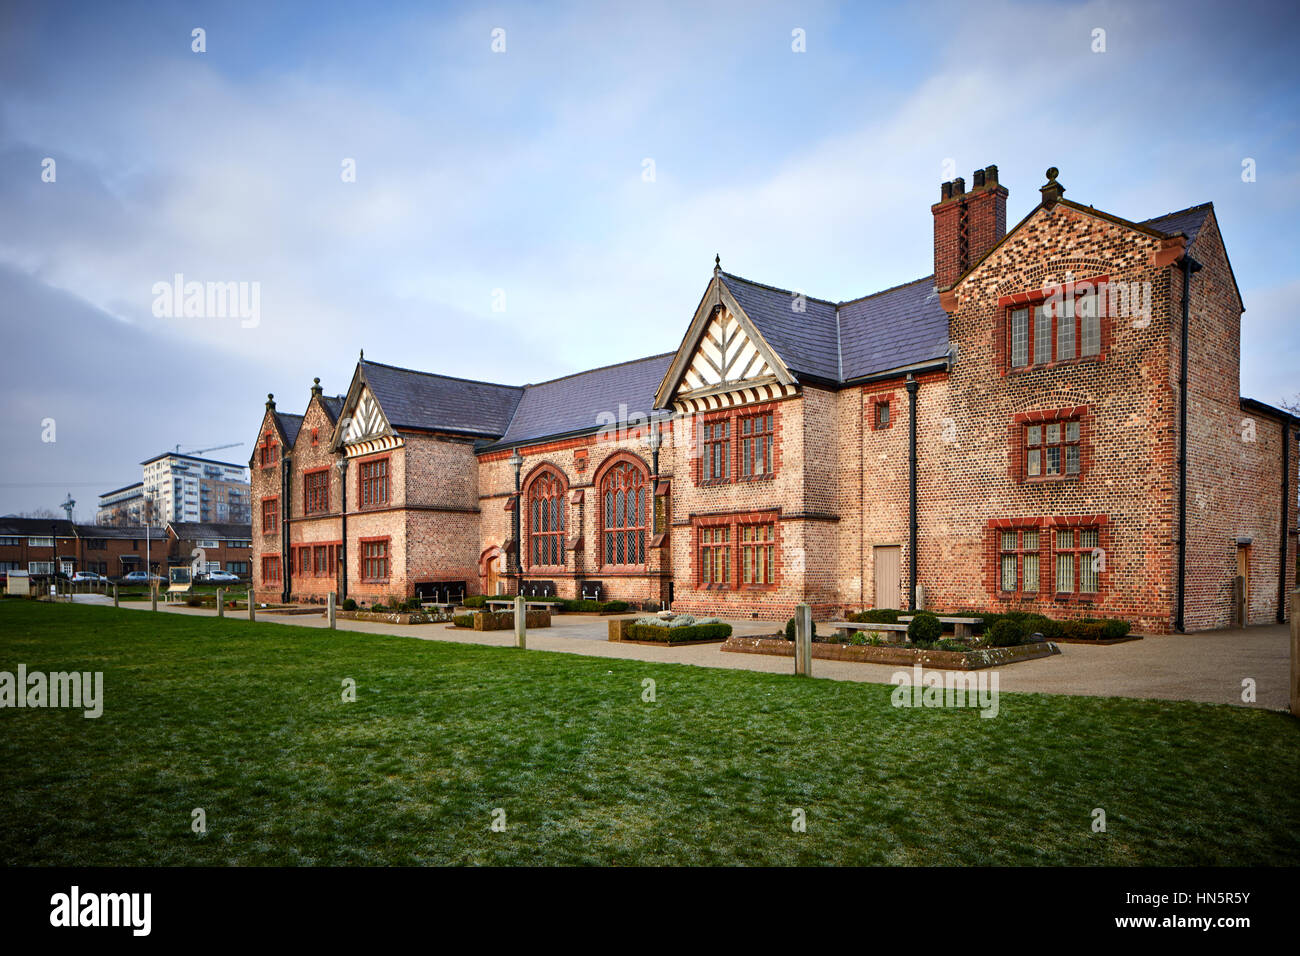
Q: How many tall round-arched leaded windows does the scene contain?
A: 2